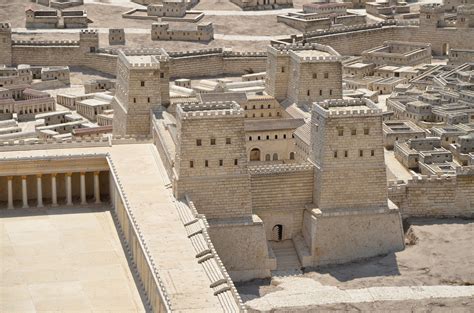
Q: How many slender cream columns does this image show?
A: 7